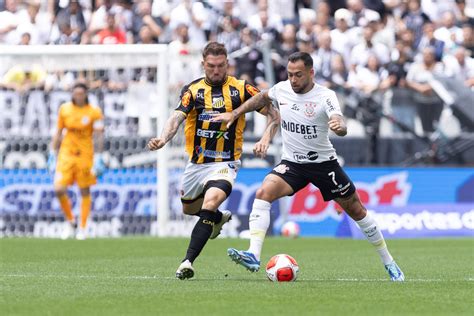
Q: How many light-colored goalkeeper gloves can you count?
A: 2